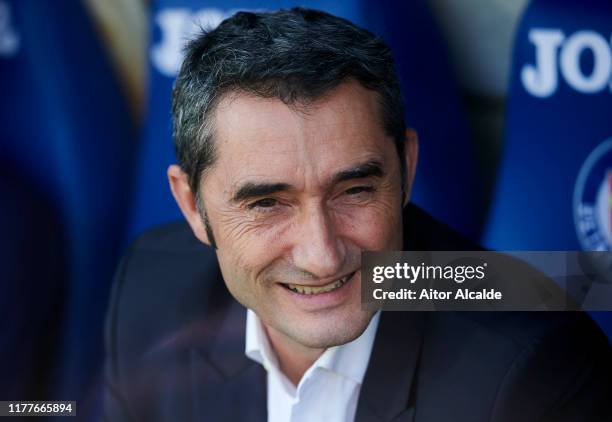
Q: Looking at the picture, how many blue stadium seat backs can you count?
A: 3